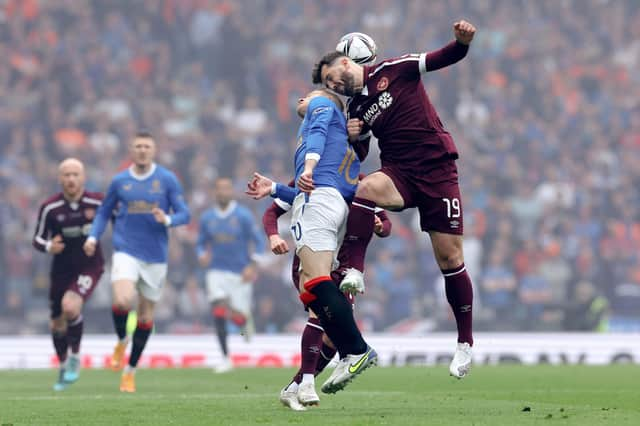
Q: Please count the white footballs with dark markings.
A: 1